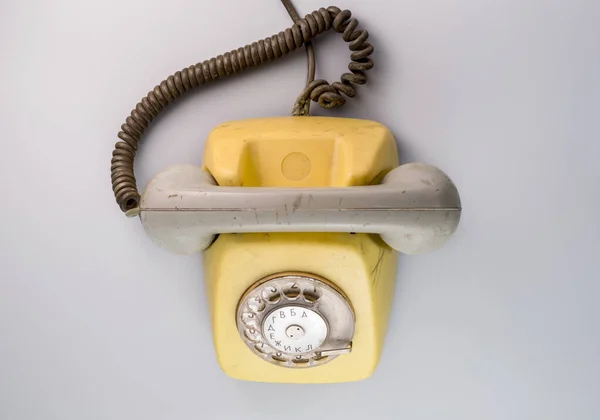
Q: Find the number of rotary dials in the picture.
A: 1